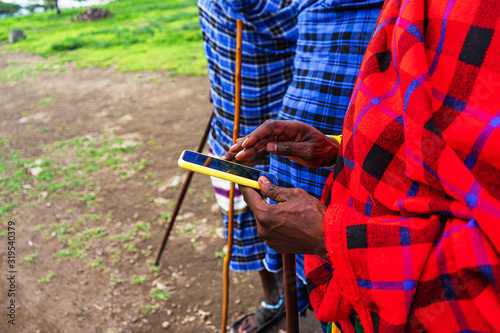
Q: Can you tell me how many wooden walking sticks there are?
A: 3